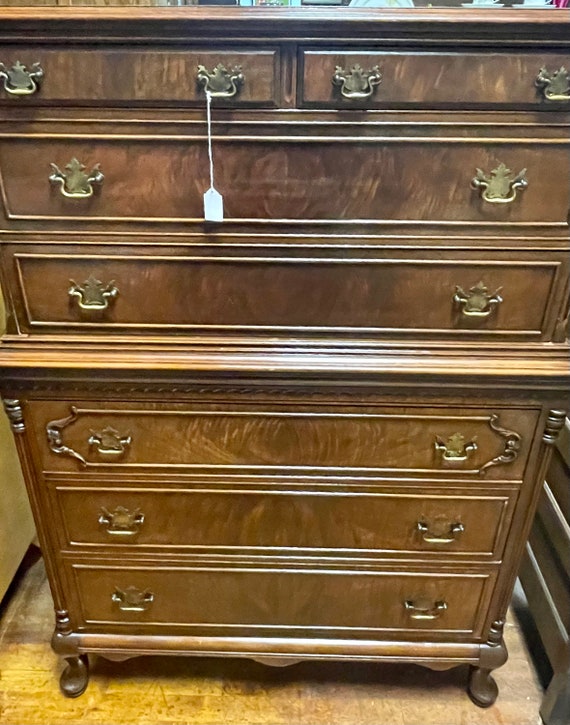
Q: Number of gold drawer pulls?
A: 14